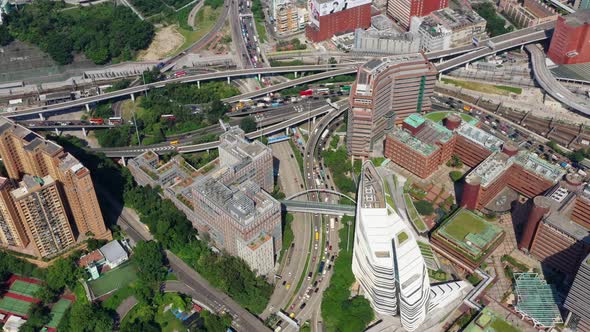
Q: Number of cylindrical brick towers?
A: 5